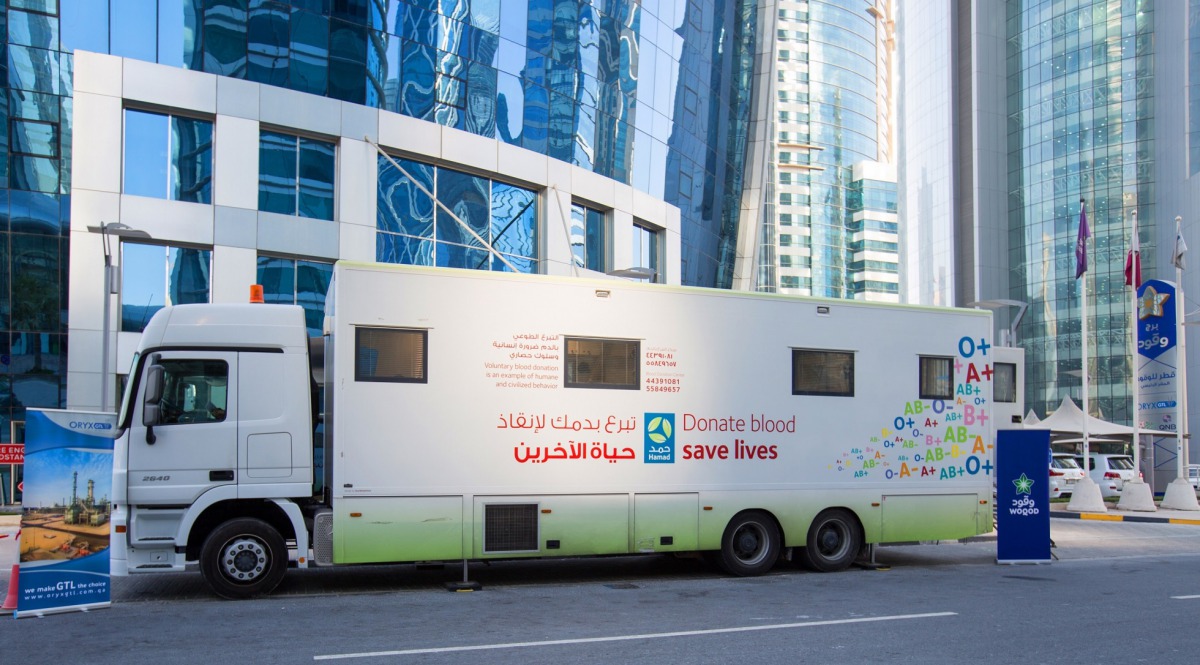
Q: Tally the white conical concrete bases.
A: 3